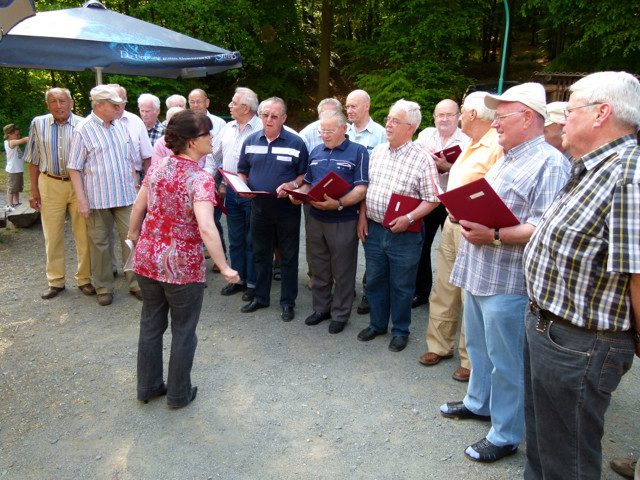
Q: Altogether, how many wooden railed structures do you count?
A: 1